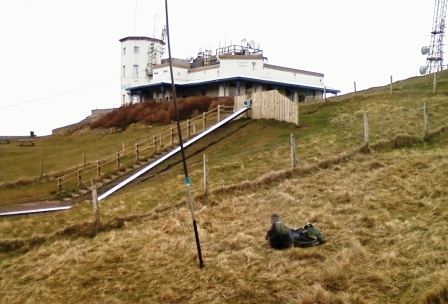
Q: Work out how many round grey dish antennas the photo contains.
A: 2